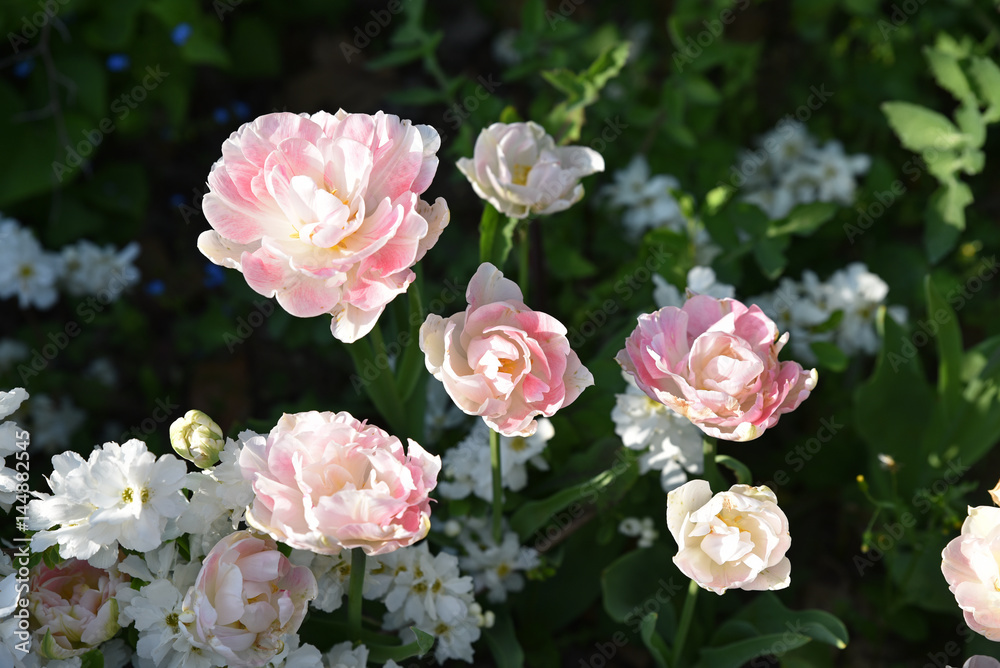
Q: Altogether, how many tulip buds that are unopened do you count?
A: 1